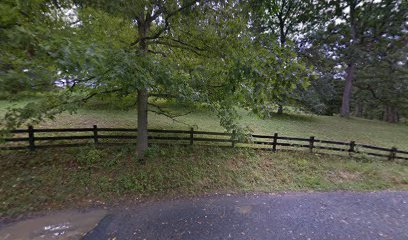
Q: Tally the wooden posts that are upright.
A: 8